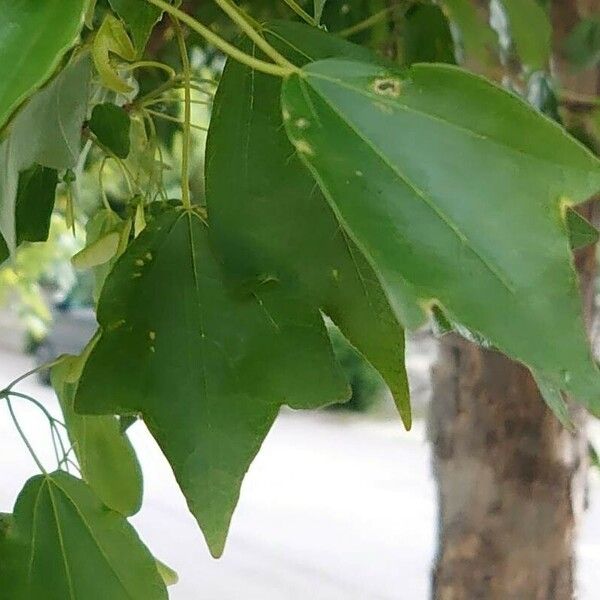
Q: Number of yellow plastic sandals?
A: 0